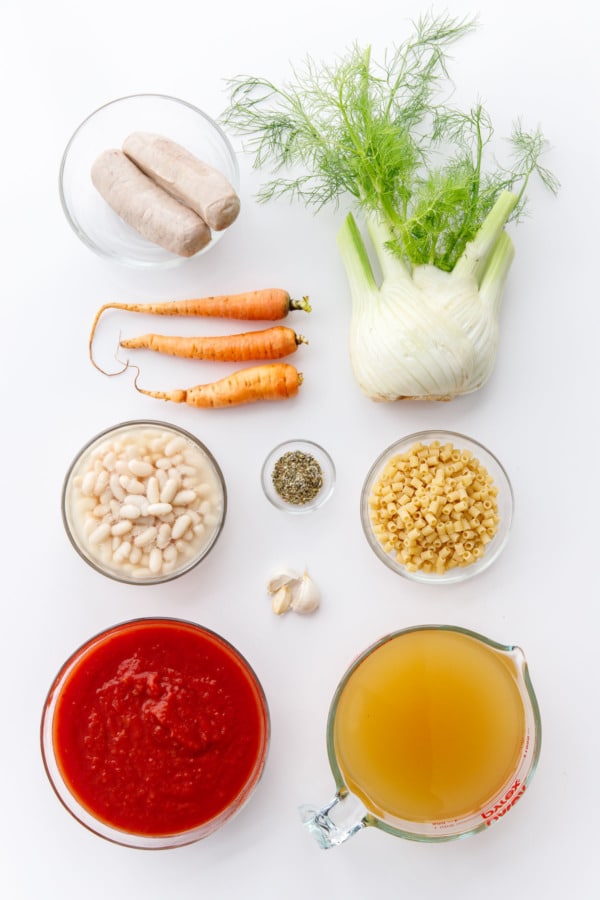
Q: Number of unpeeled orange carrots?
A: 3